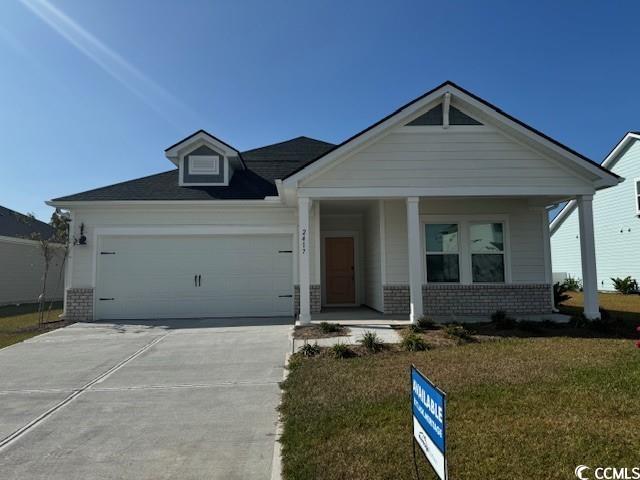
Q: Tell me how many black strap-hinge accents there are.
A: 4